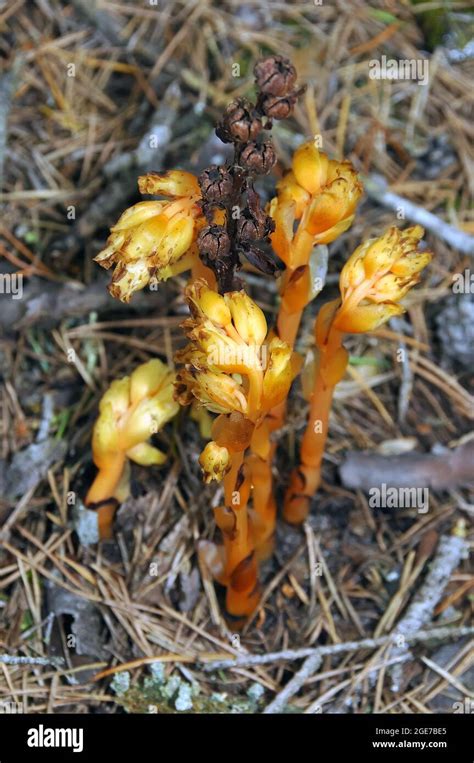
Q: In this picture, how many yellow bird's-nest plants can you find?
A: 5